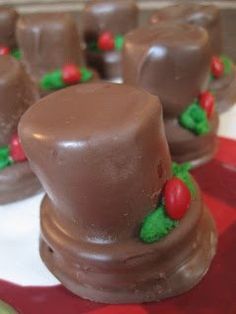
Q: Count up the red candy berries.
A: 7